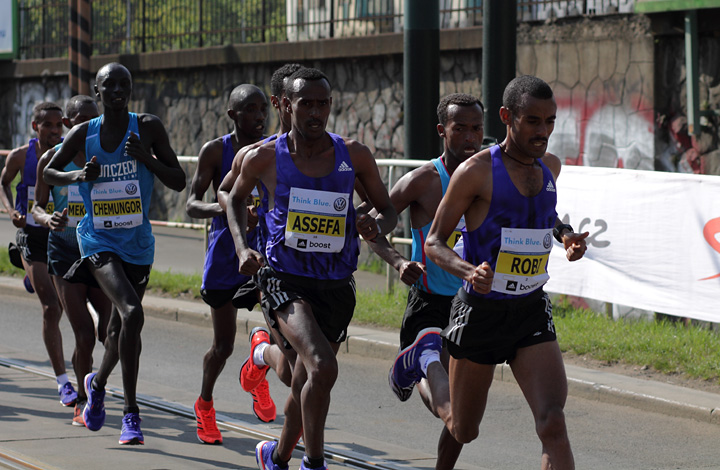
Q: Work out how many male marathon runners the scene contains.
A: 8